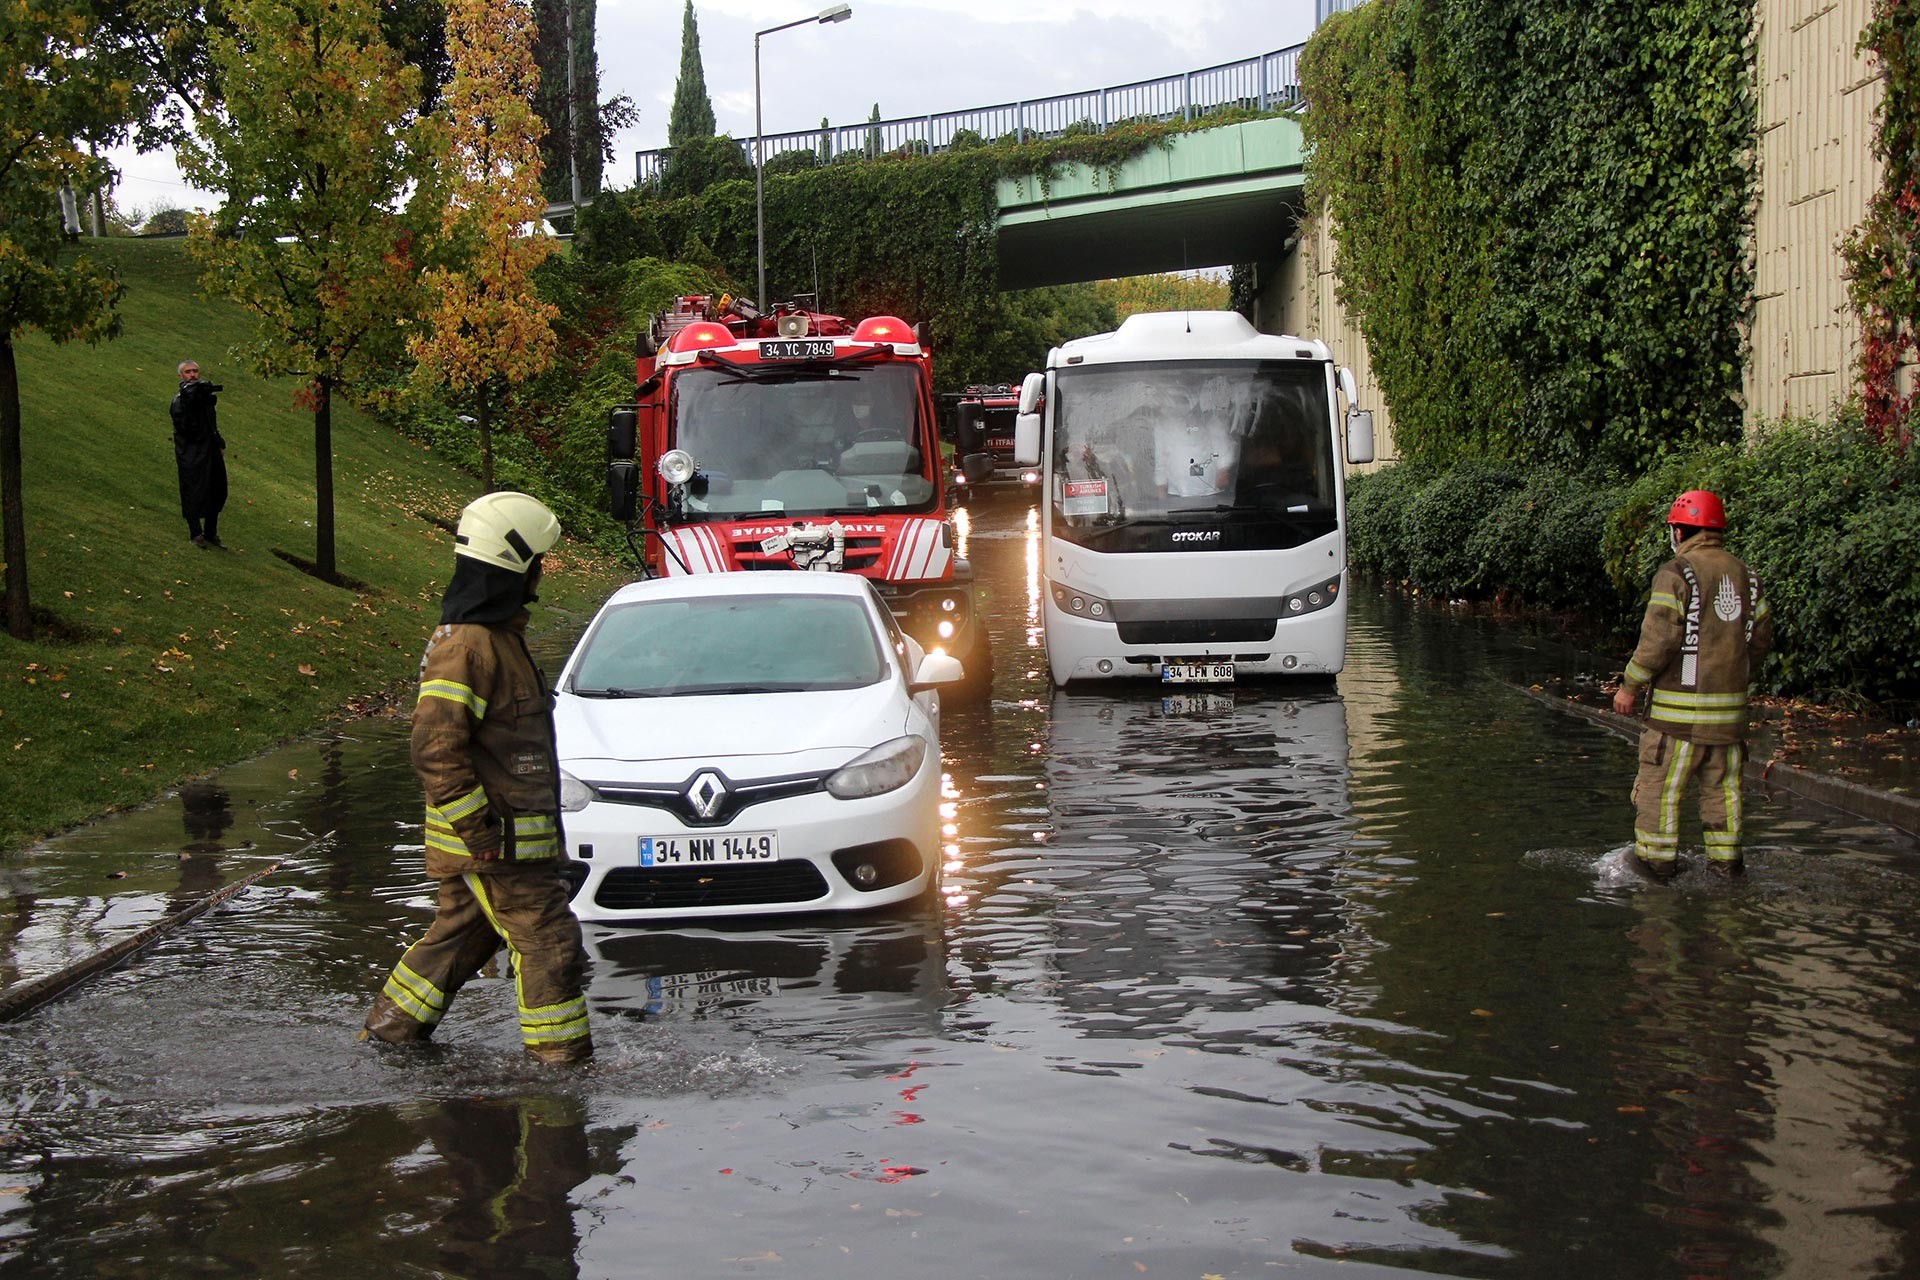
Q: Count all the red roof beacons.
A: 2